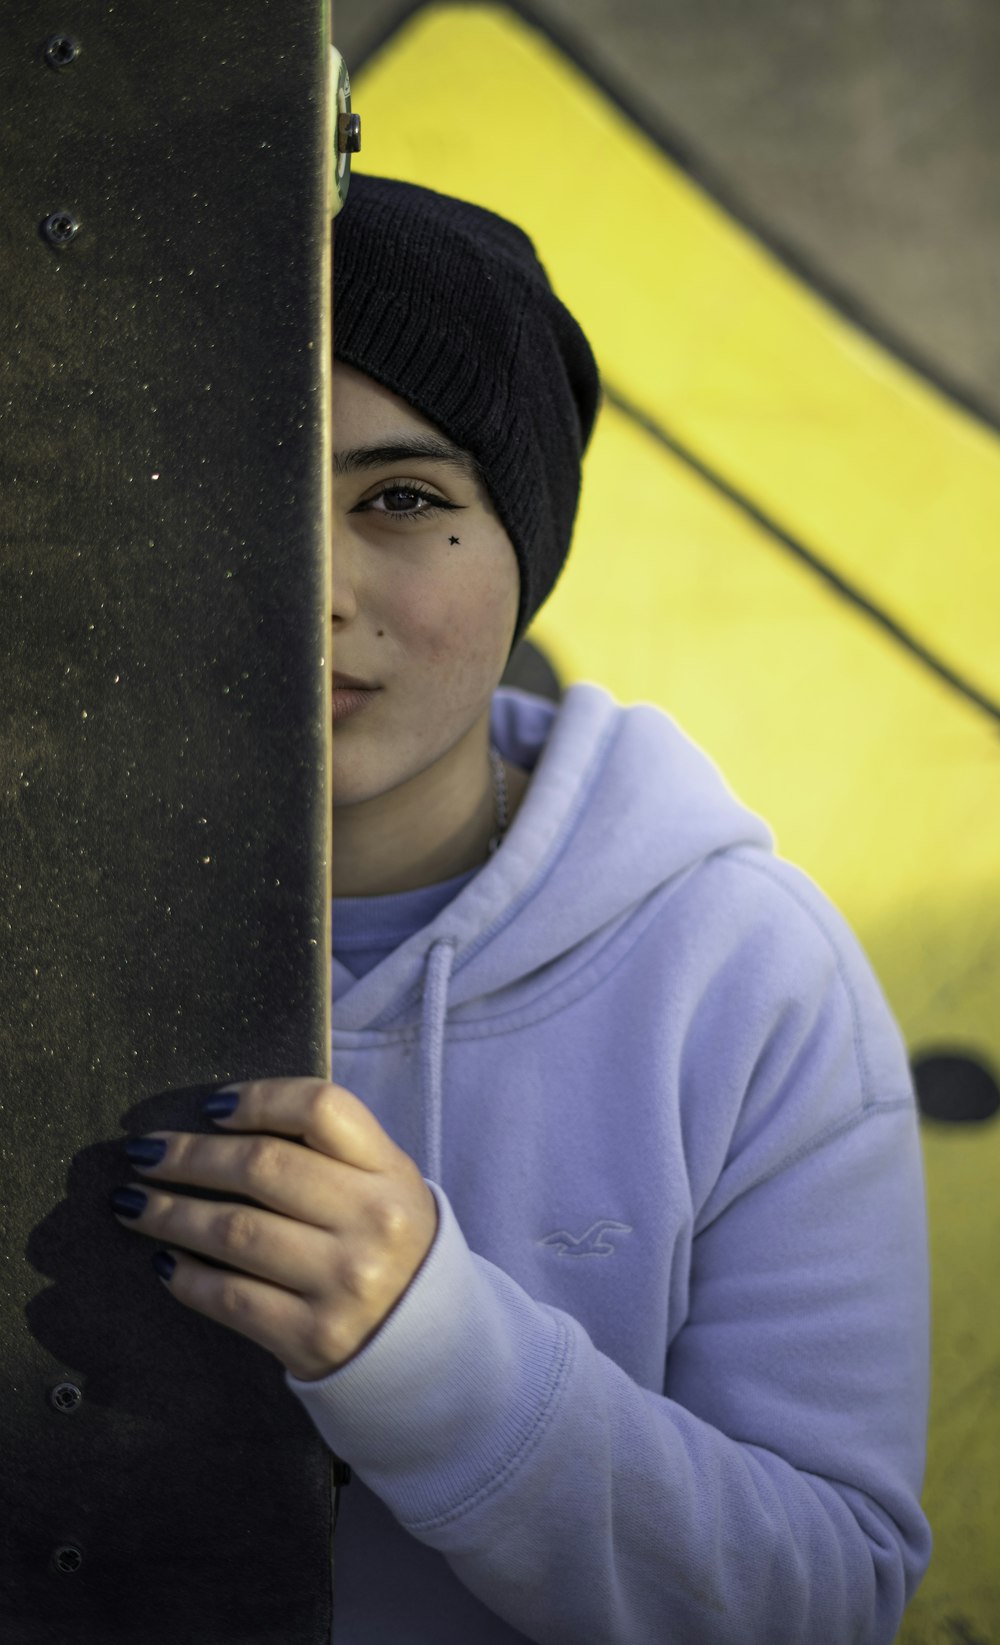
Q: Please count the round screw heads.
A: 4